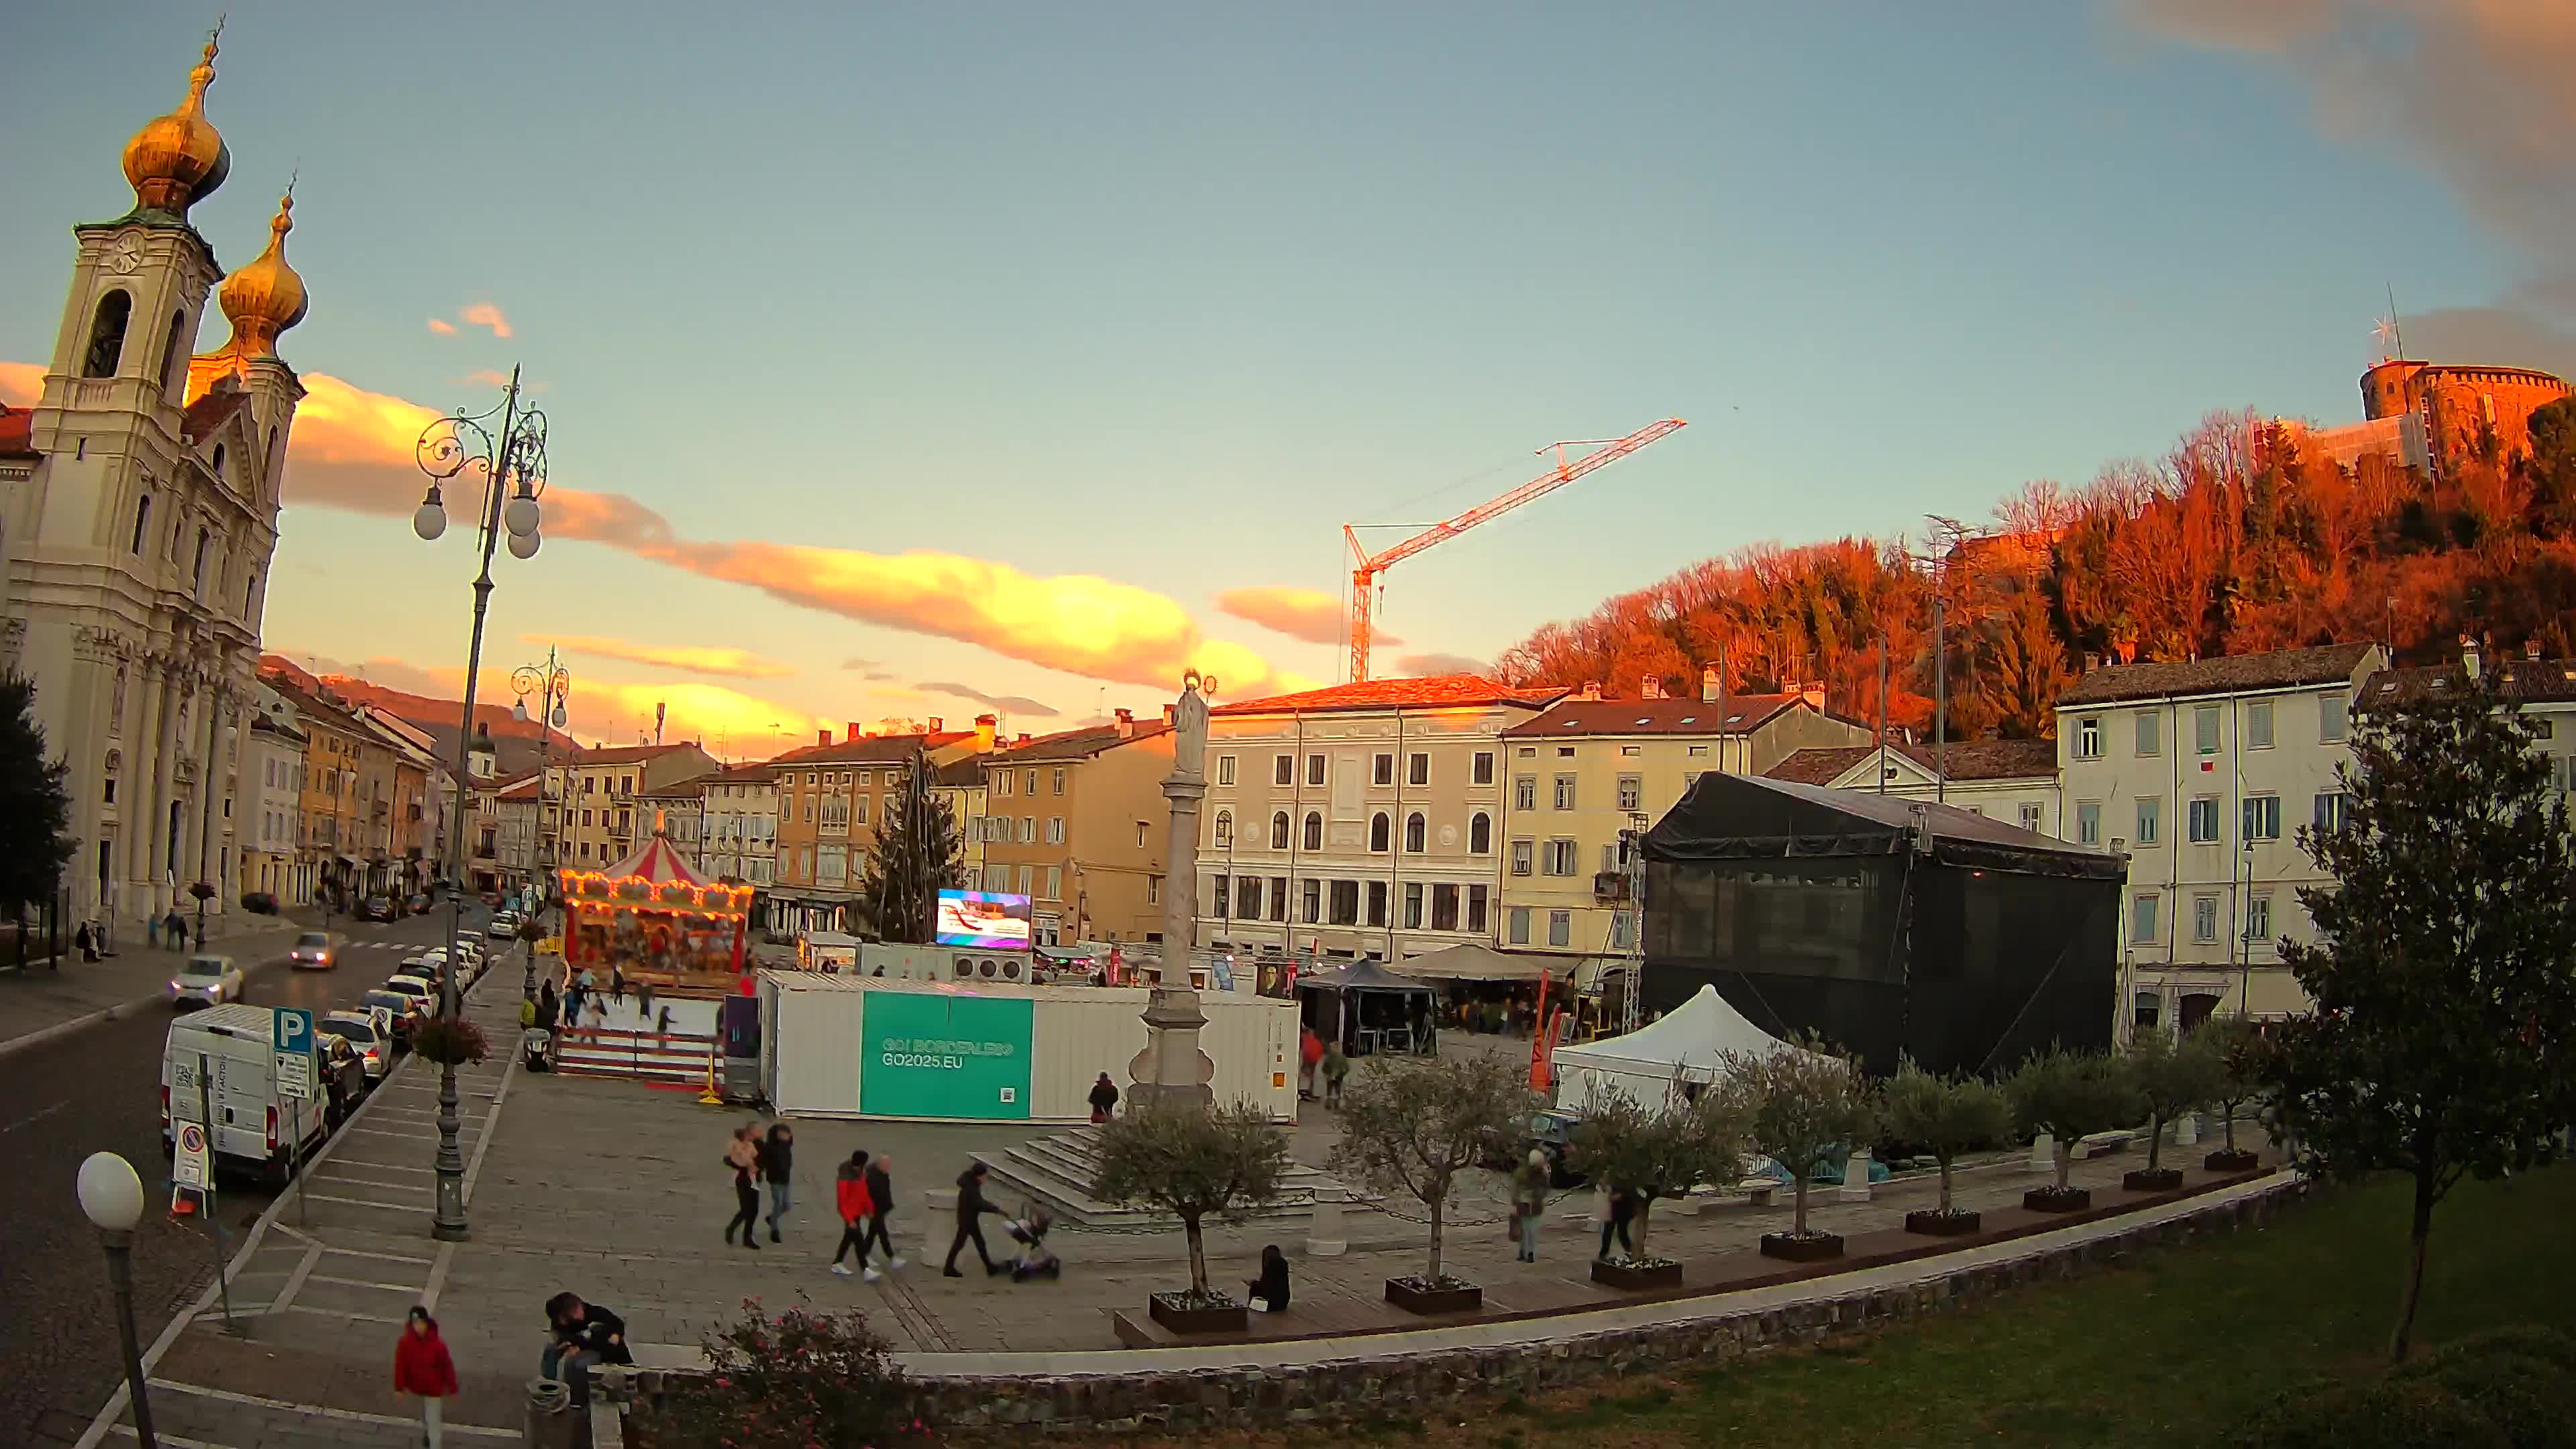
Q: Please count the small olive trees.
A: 8